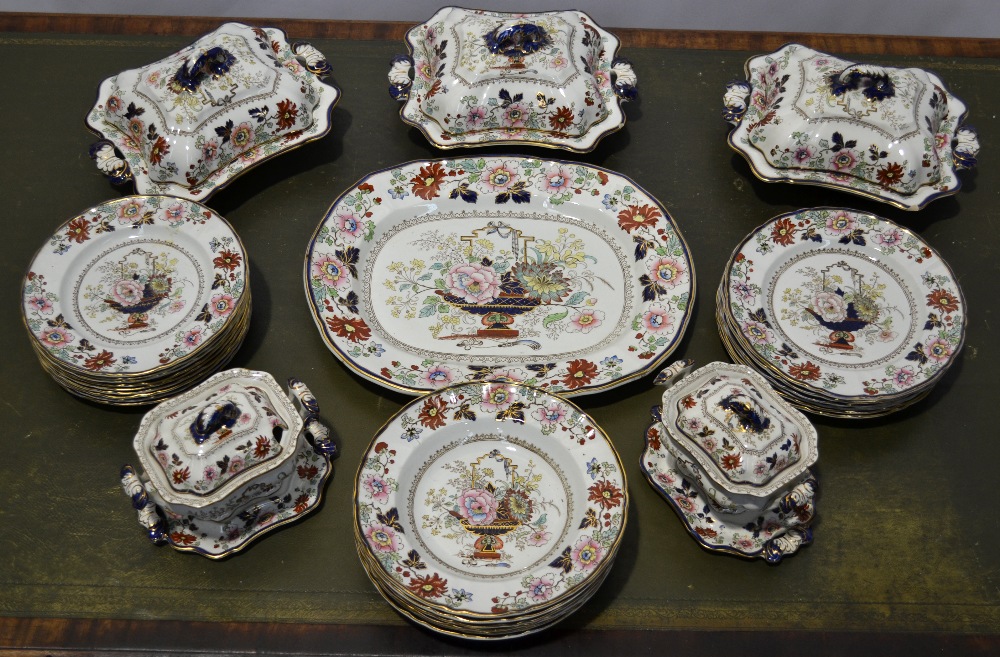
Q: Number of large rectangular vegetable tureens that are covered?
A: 3